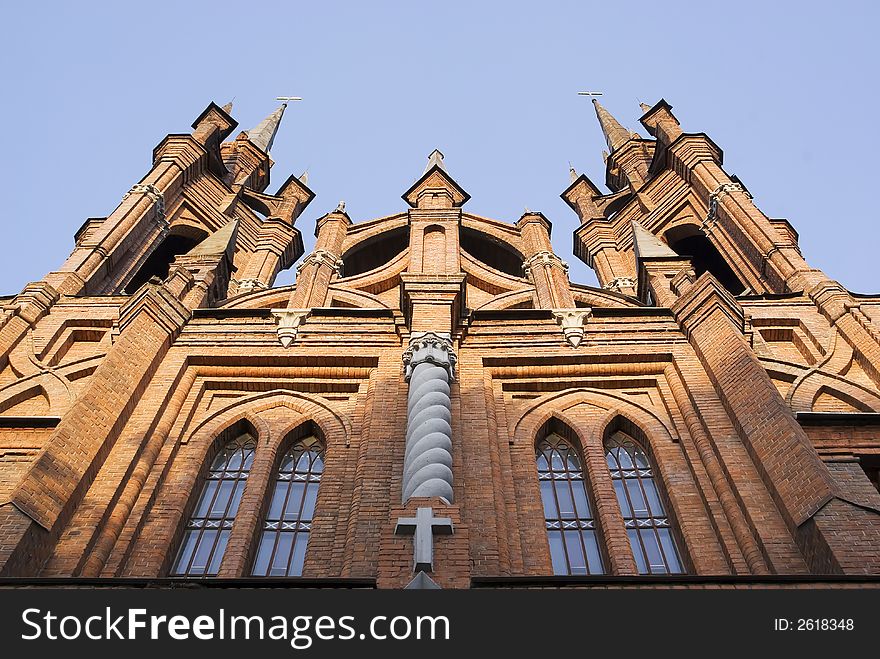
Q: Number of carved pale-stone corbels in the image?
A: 2